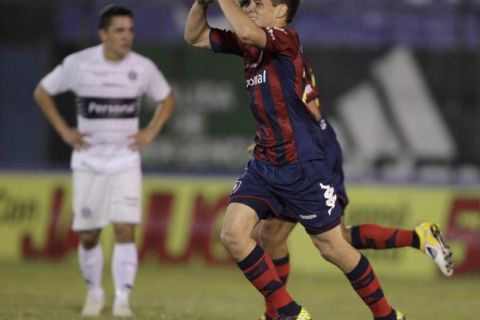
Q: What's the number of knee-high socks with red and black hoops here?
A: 4